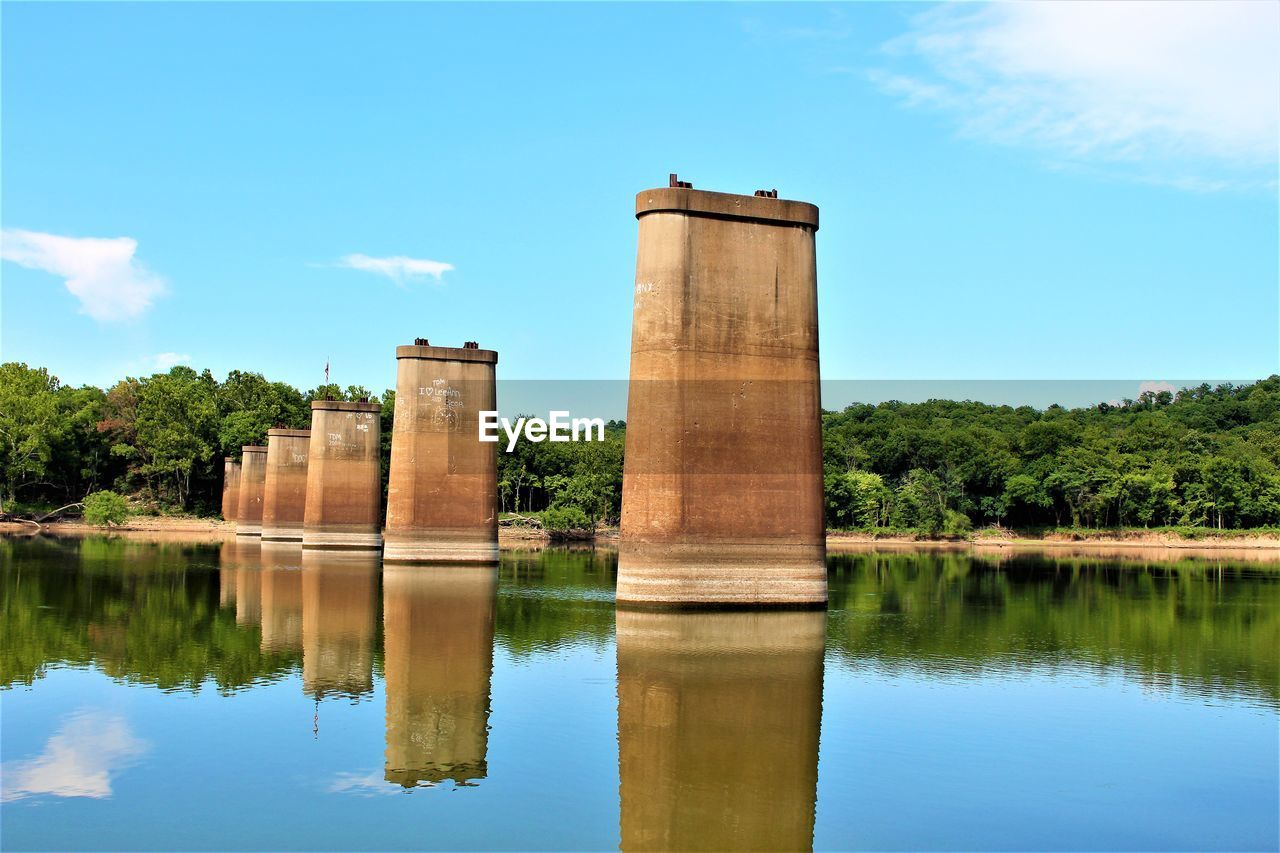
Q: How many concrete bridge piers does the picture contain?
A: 6